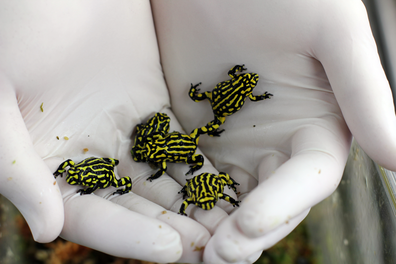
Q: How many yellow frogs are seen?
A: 5